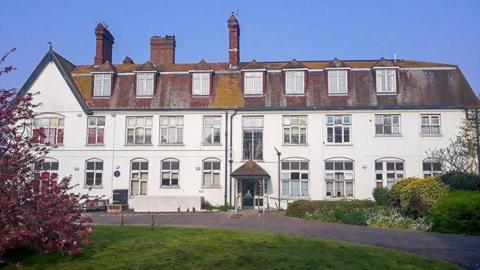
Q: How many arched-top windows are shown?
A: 10